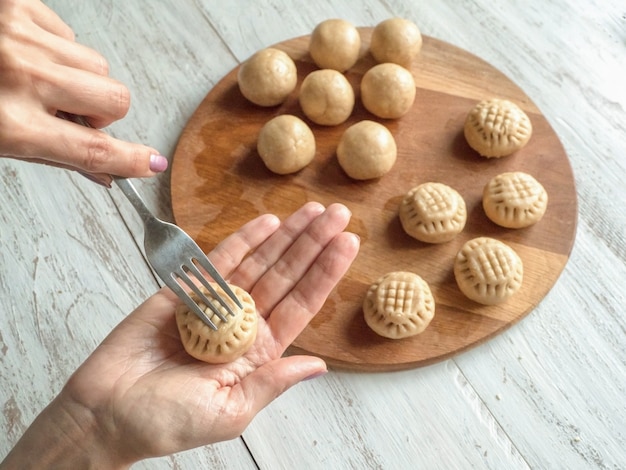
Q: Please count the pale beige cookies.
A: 13